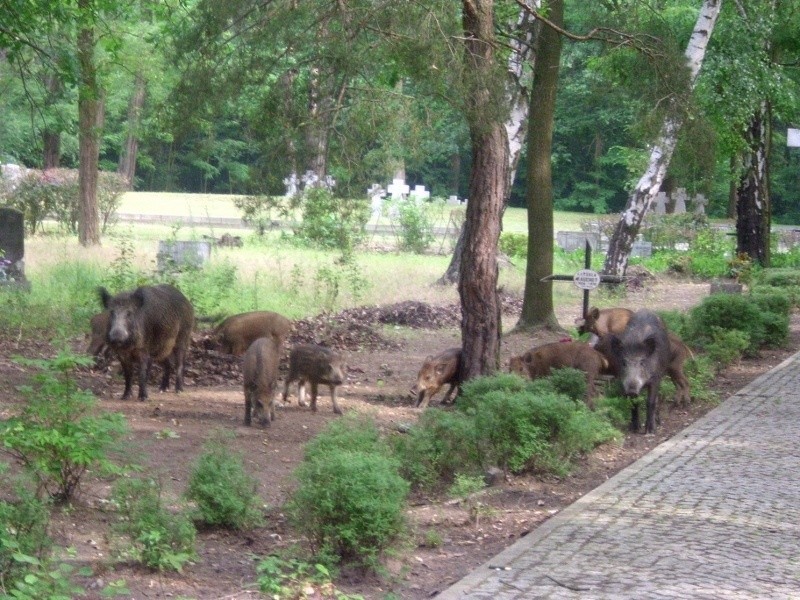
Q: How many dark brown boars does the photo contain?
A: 2